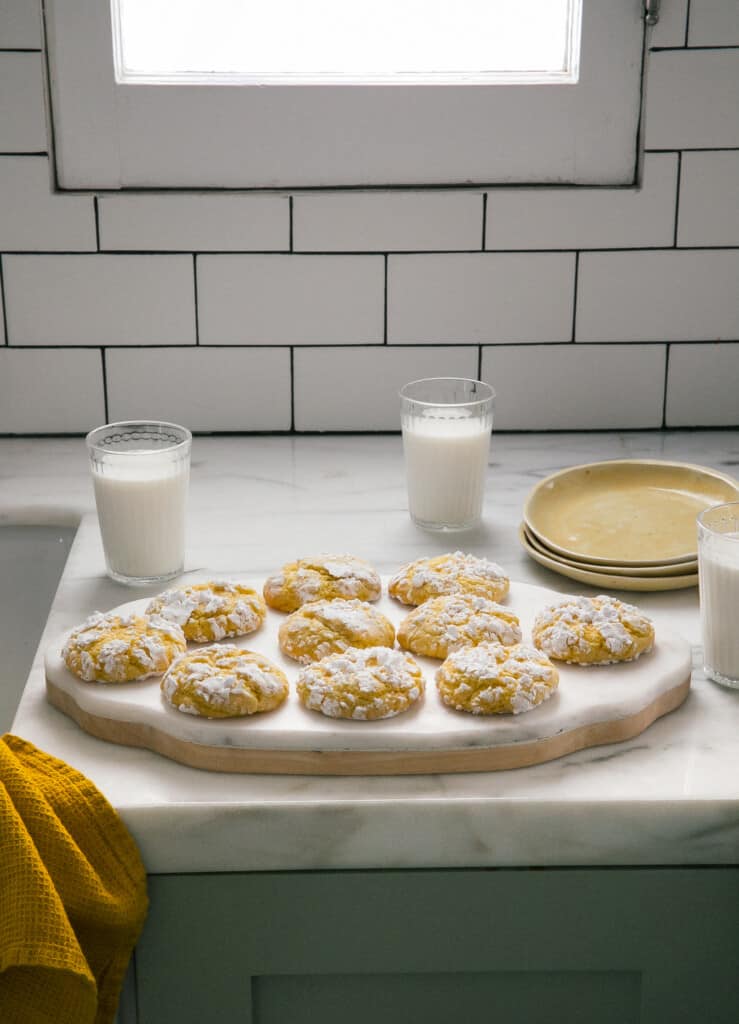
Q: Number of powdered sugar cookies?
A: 10